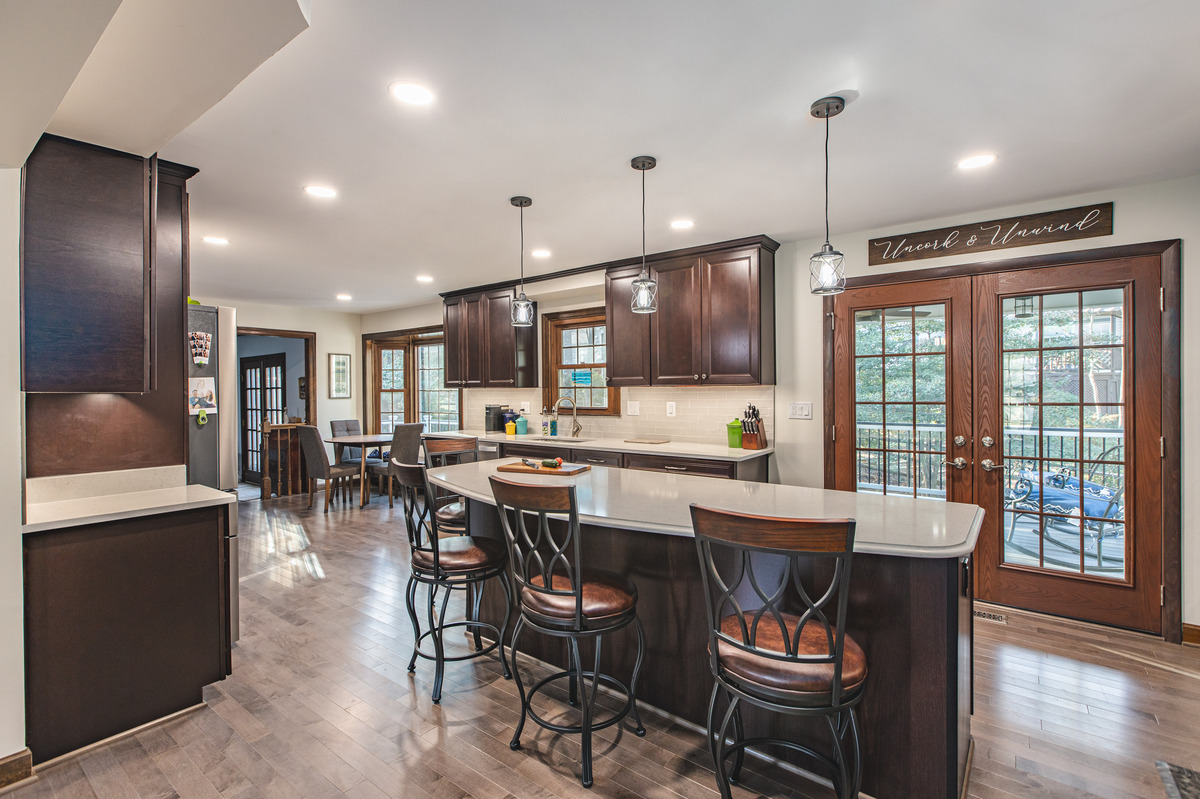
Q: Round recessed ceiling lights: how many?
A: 8